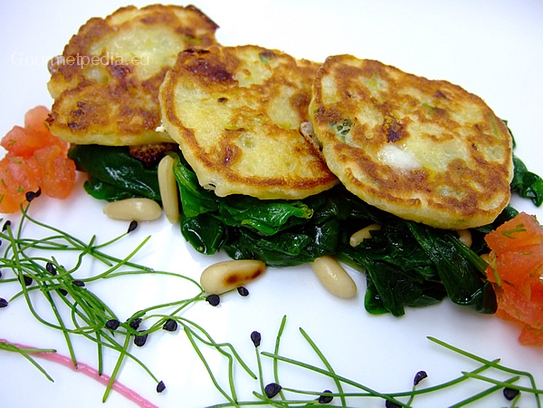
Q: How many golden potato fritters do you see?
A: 3